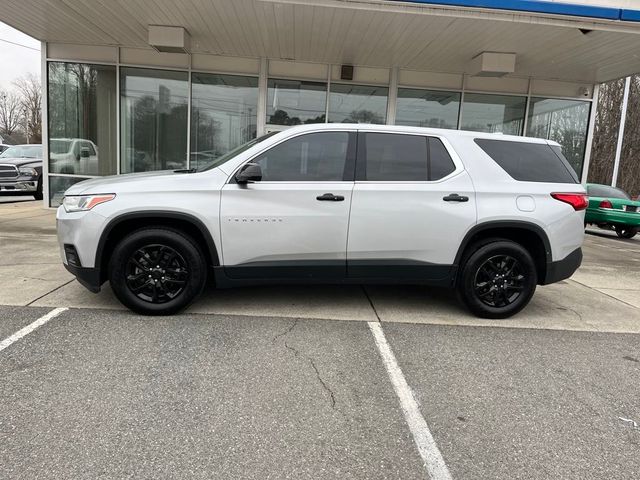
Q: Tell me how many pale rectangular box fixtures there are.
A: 2